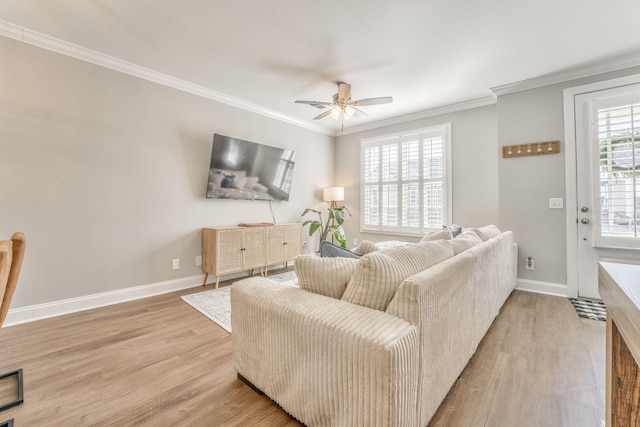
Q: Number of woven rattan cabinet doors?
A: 4